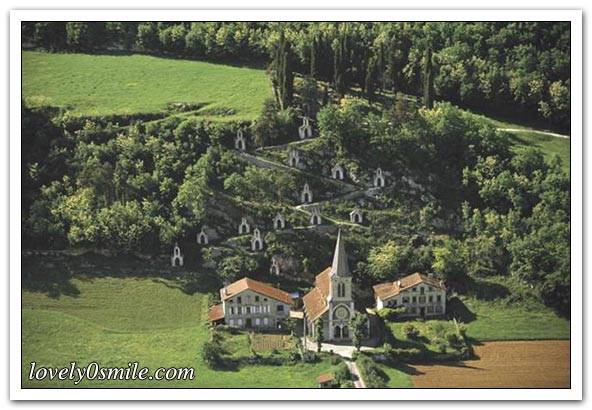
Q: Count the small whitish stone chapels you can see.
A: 14